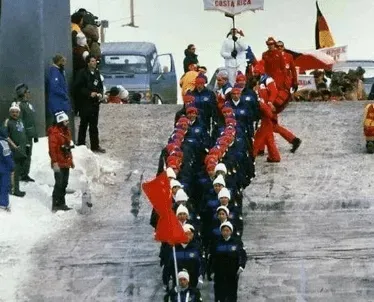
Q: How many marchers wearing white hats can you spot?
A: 11